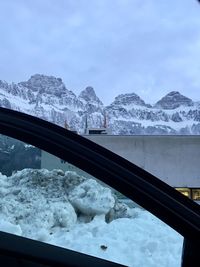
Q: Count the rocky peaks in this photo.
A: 4